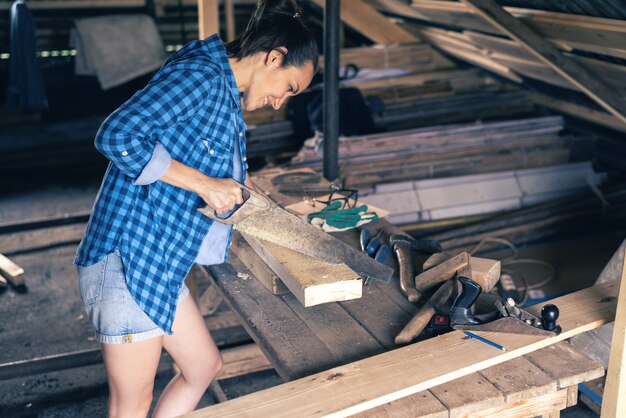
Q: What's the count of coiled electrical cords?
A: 1